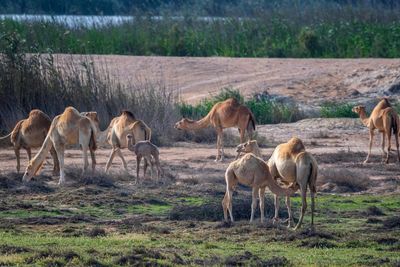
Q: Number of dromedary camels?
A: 8